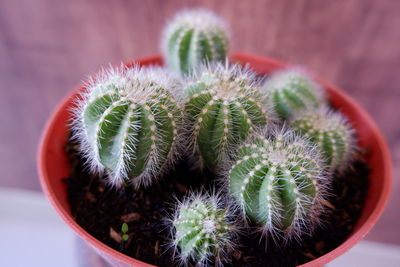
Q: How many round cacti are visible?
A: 7